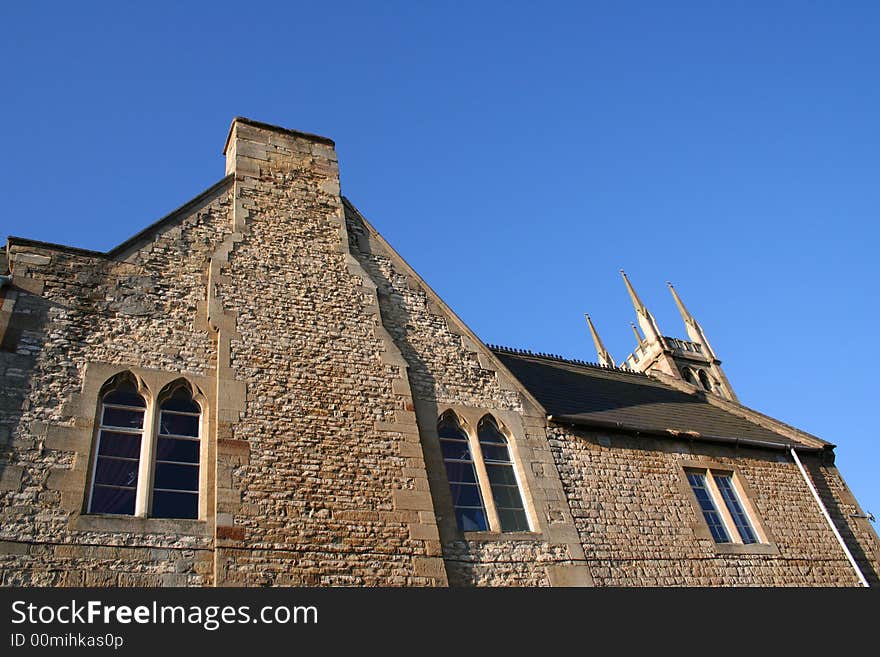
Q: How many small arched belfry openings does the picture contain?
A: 2